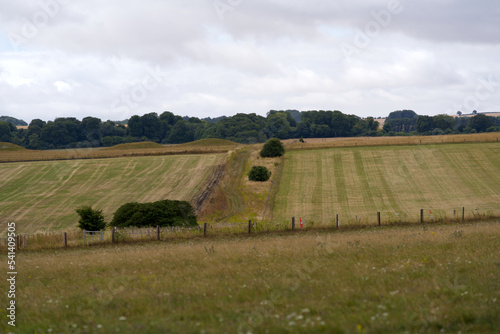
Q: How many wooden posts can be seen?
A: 11